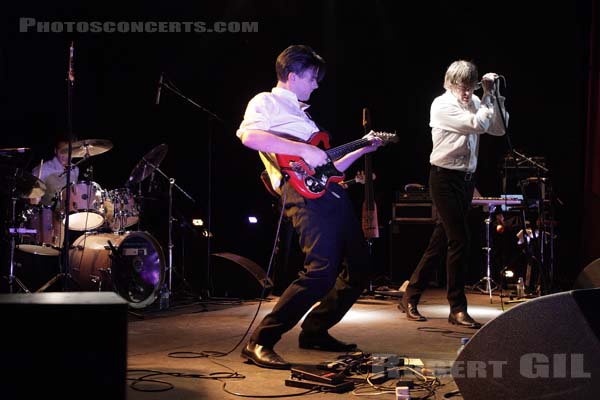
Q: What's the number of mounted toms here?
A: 2